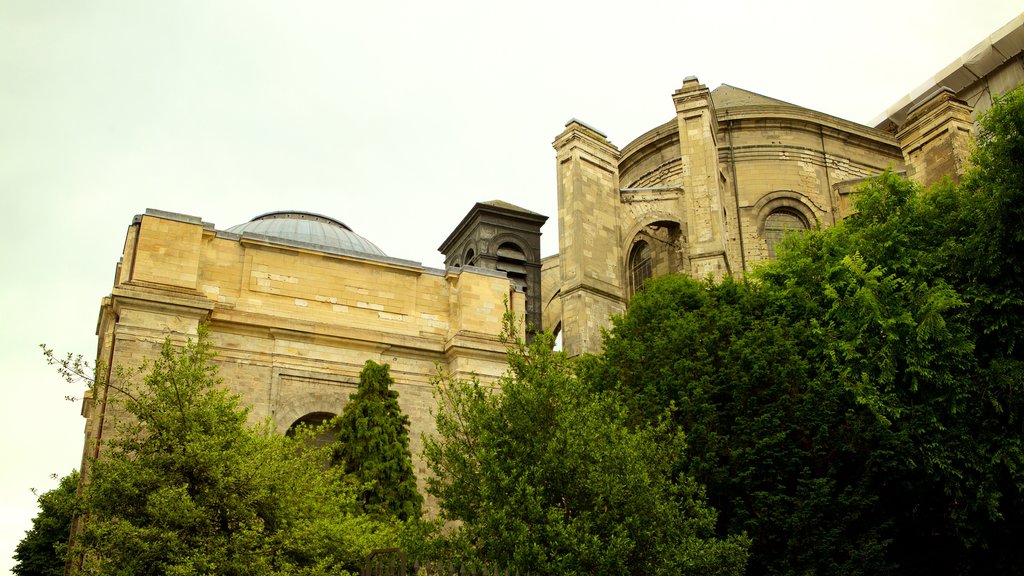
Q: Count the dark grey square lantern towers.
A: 1